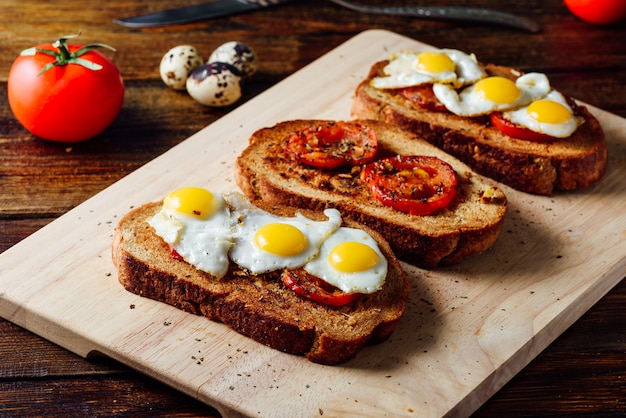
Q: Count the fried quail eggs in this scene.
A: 6